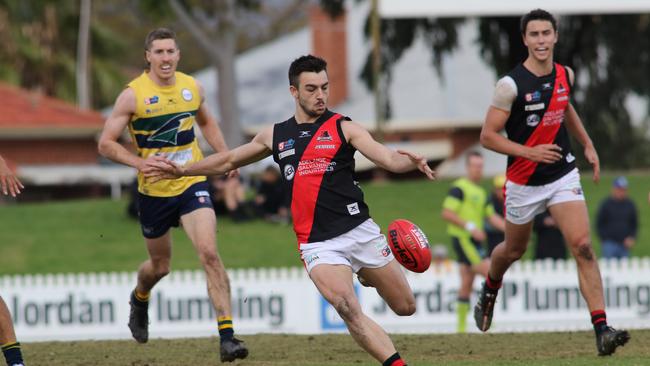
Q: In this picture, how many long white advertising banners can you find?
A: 2